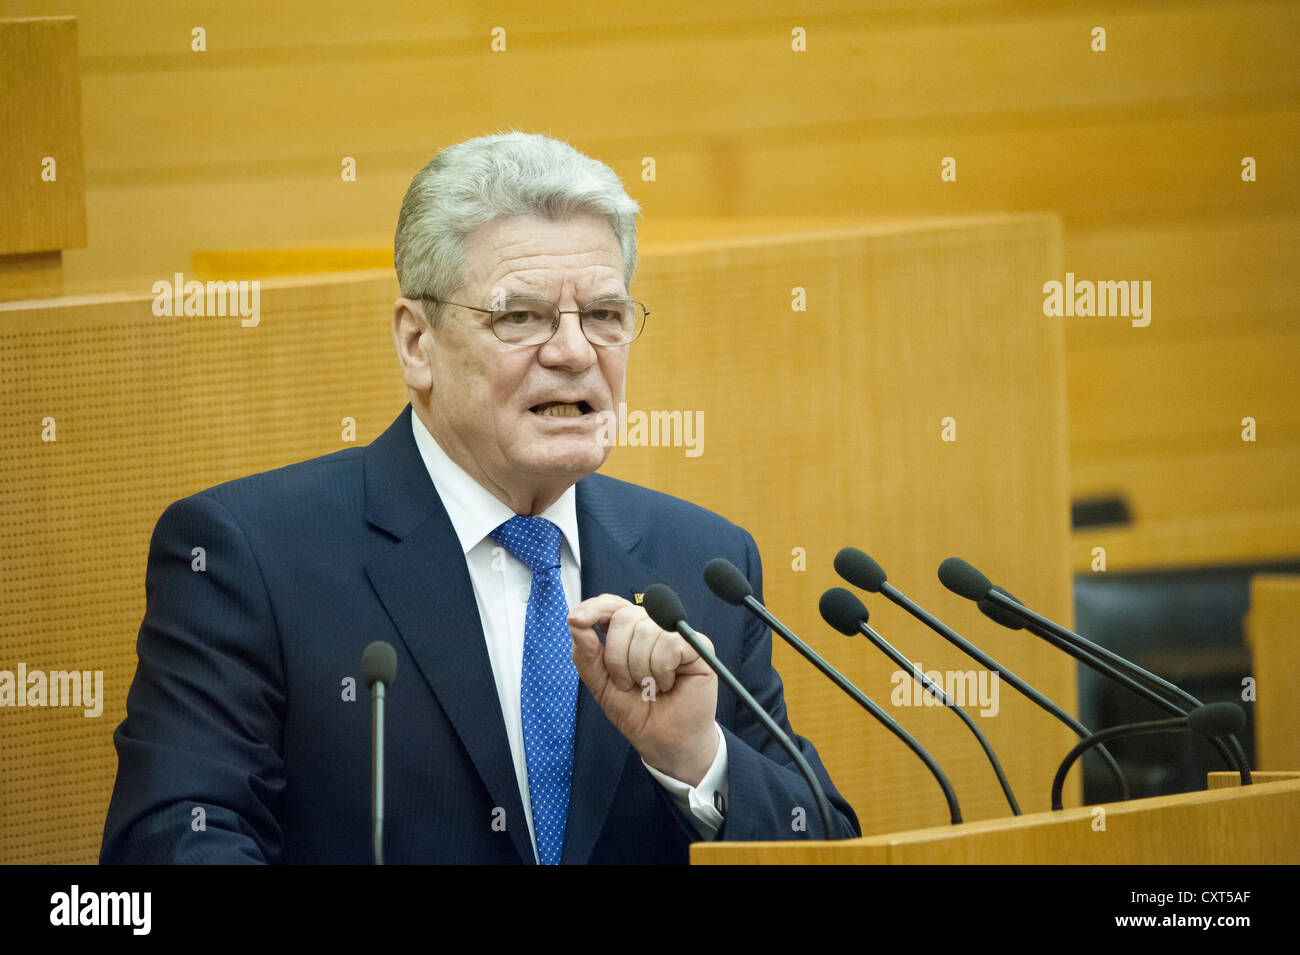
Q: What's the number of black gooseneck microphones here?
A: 8